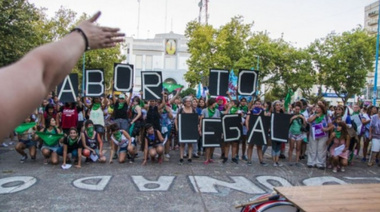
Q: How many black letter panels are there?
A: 11